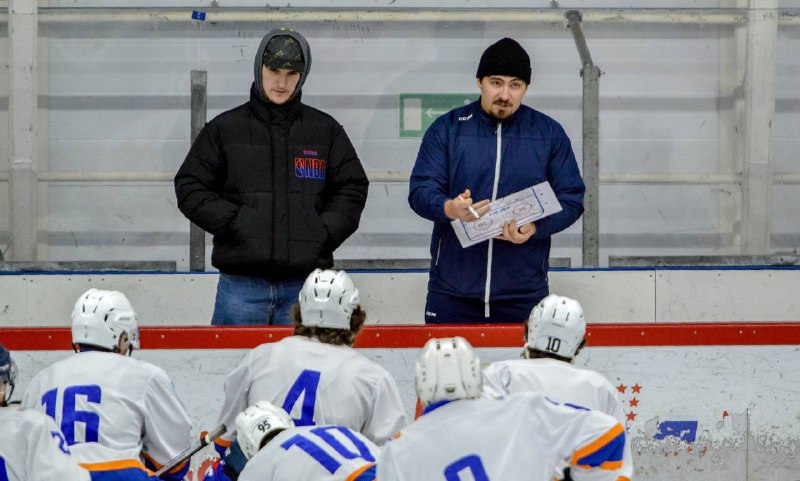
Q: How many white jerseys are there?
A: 6